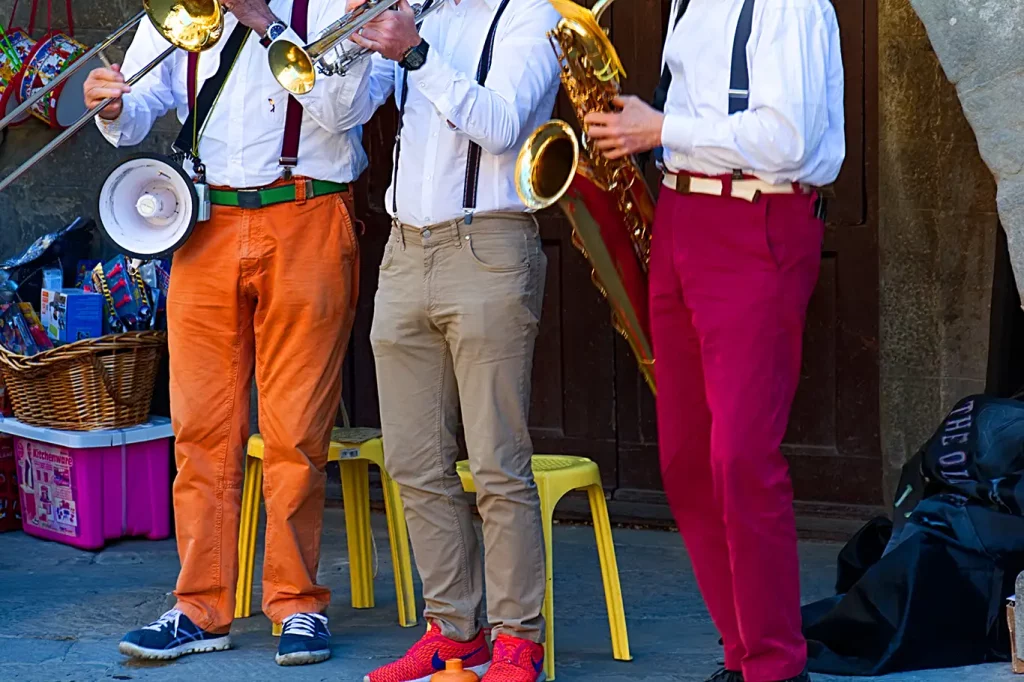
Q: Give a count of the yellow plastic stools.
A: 2